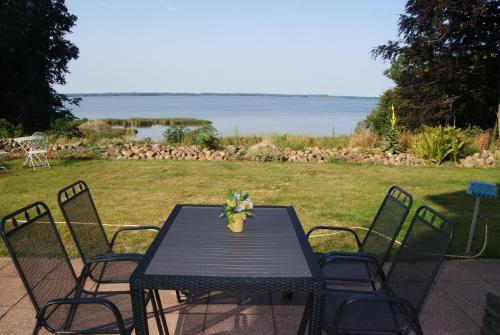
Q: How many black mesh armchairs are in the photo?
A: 4